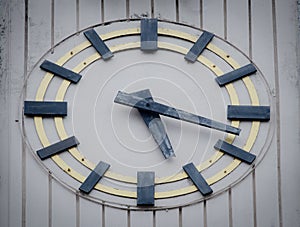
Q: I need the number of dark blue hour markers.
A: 12